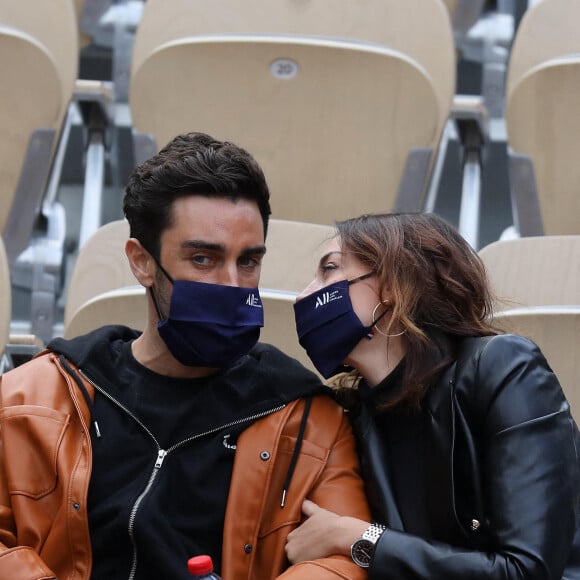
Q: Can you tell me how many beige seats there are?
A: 6